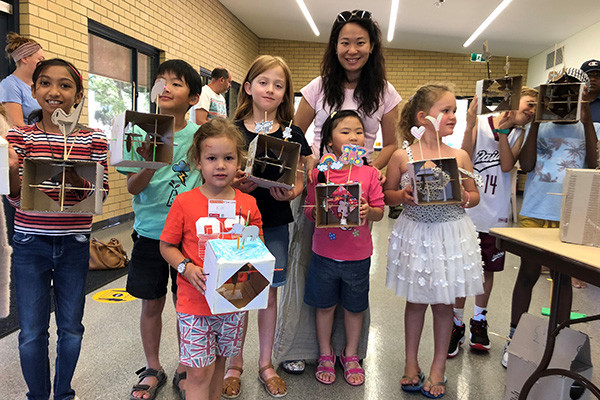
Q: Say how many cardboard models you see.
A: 8